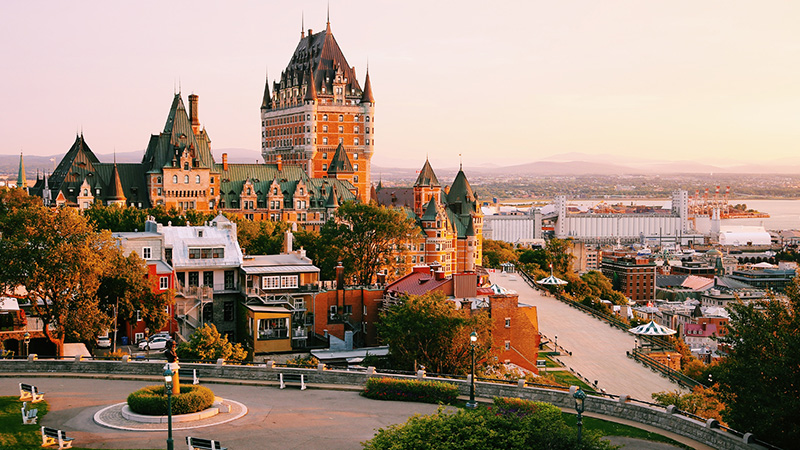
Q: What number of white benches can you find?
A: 6